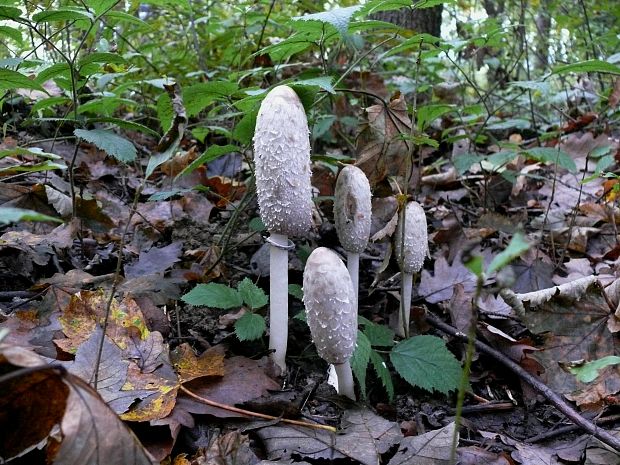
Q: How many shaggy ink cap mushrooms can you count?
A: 4